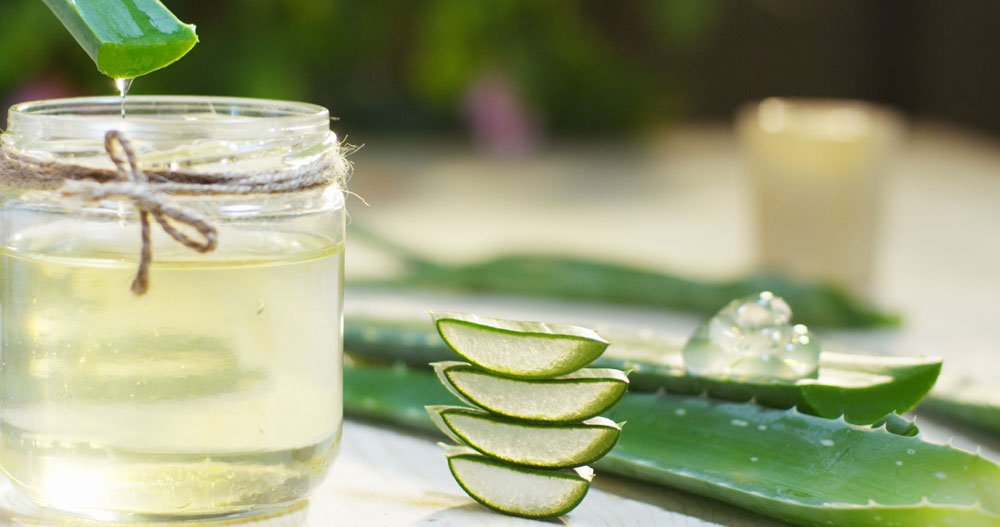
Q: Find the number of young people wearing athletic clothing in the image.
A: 0